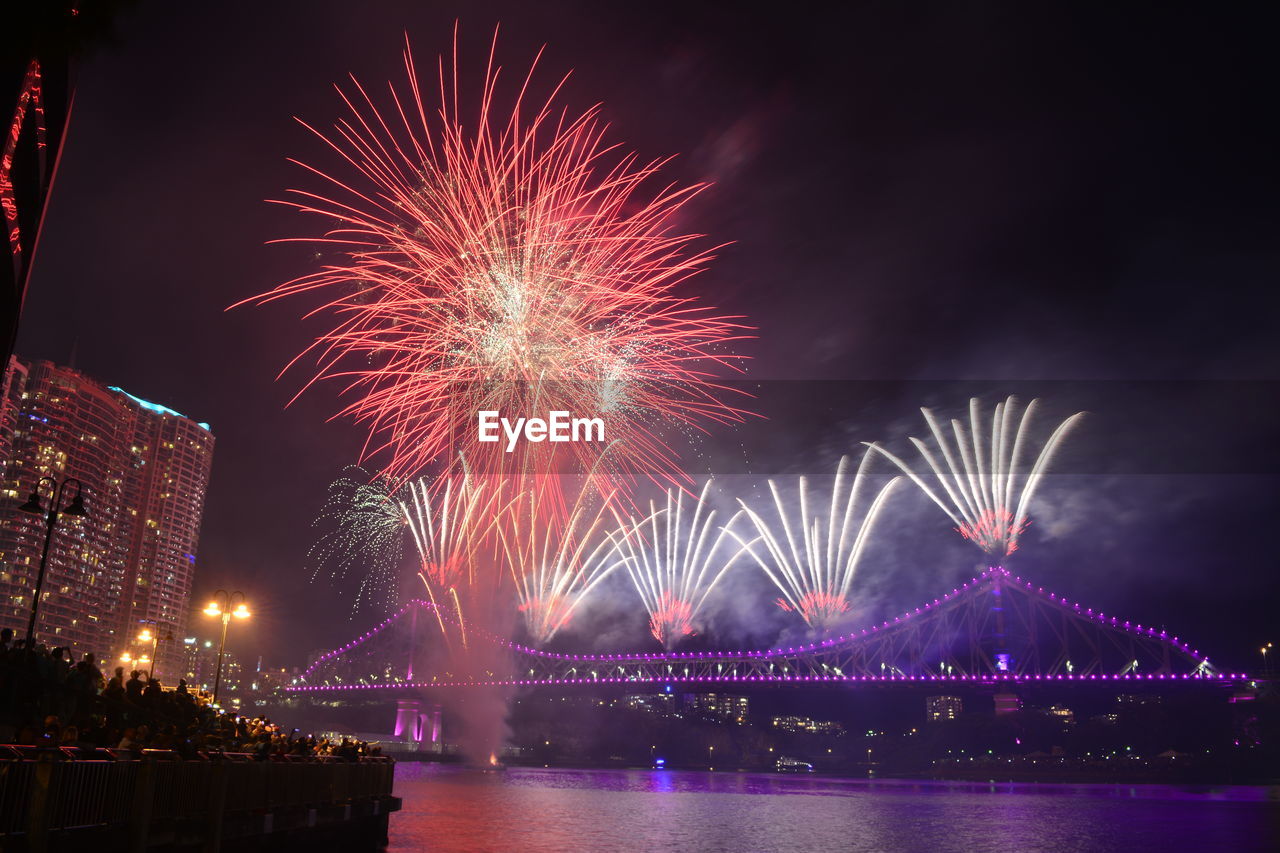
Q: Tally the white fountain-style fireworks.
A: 5